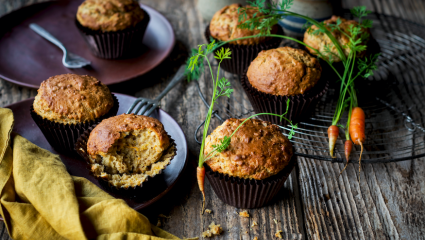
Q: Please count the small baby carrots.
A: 4